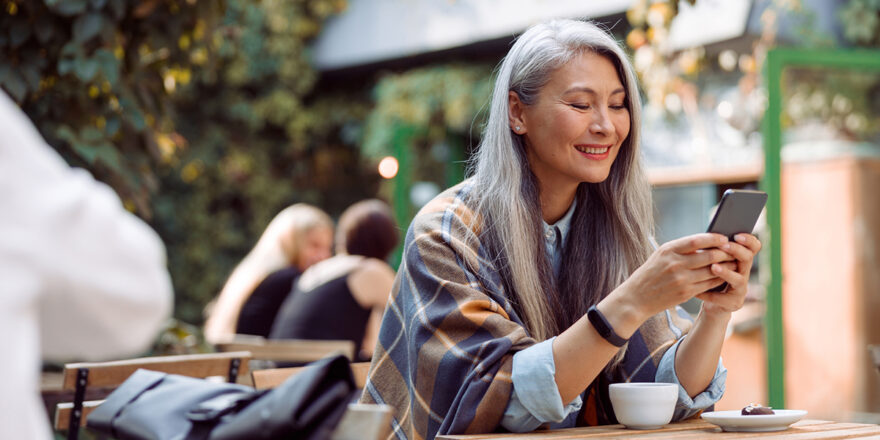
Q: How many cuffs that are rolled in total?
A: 2